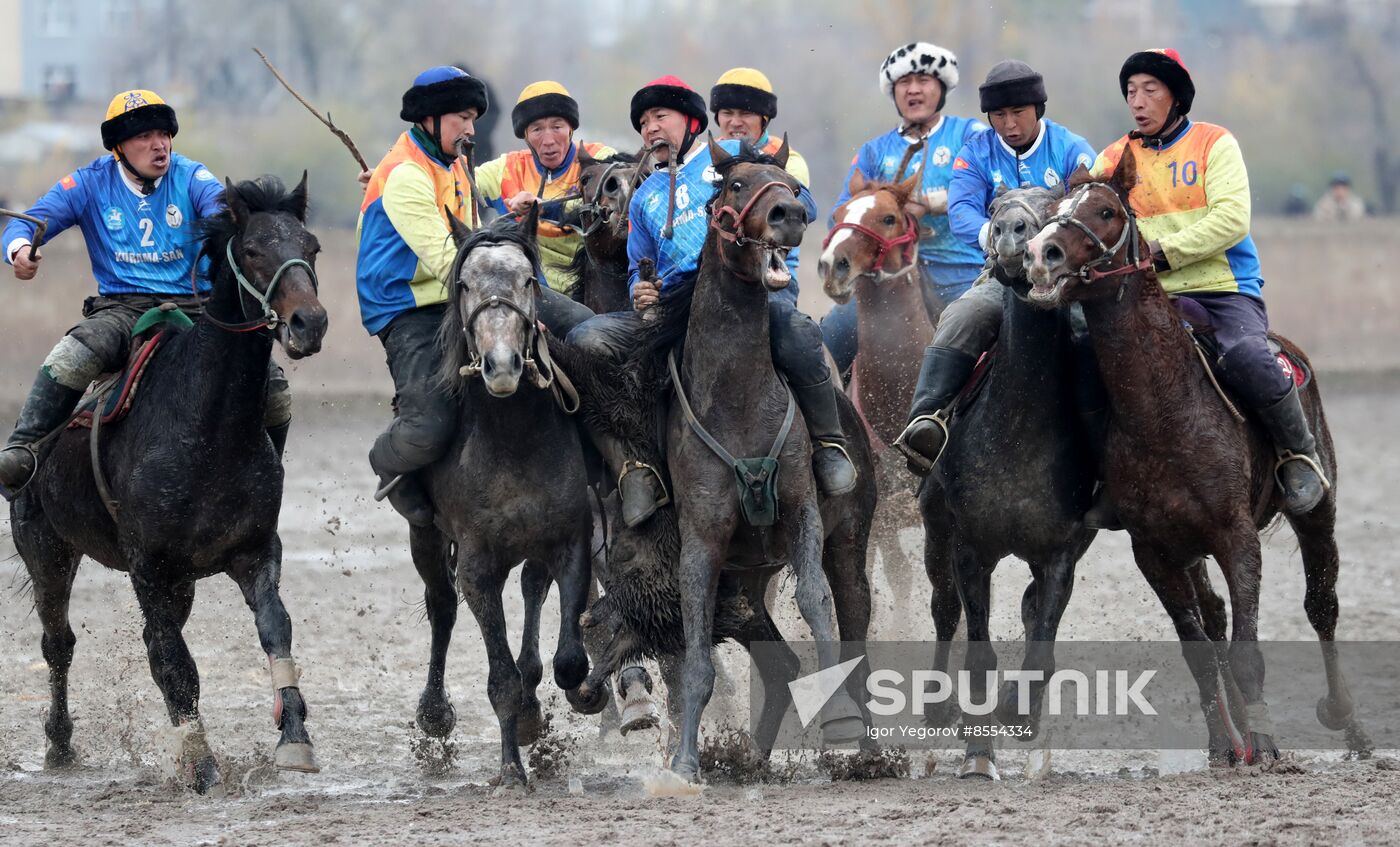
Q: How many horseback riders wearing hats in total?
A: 8